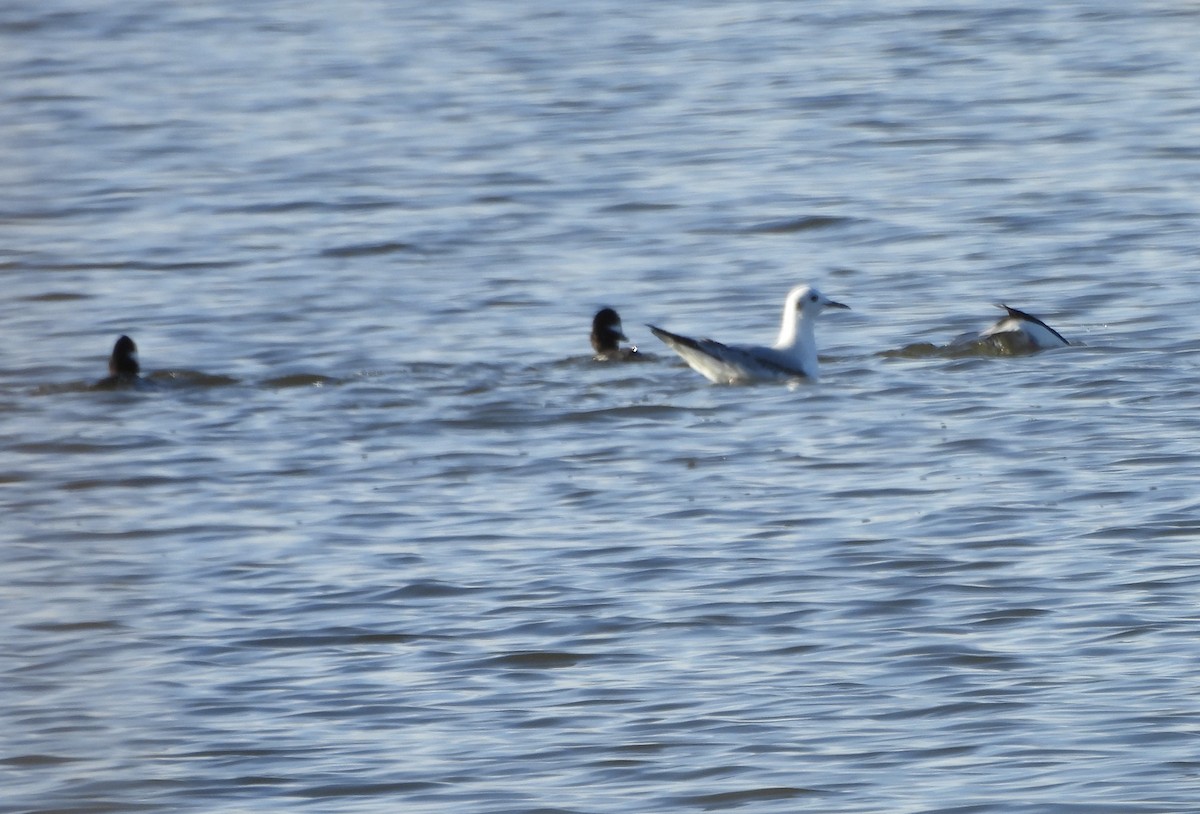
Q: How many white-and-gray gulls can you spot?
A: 1